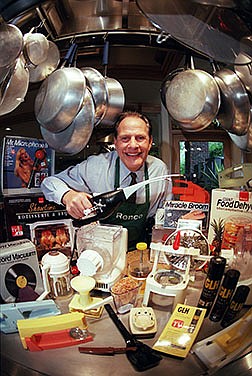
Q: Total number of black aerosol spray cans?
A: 3